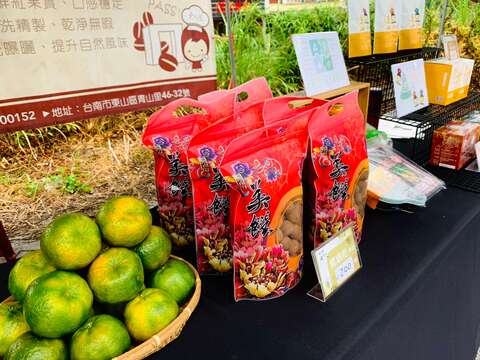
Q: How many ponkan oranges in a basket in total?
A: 11